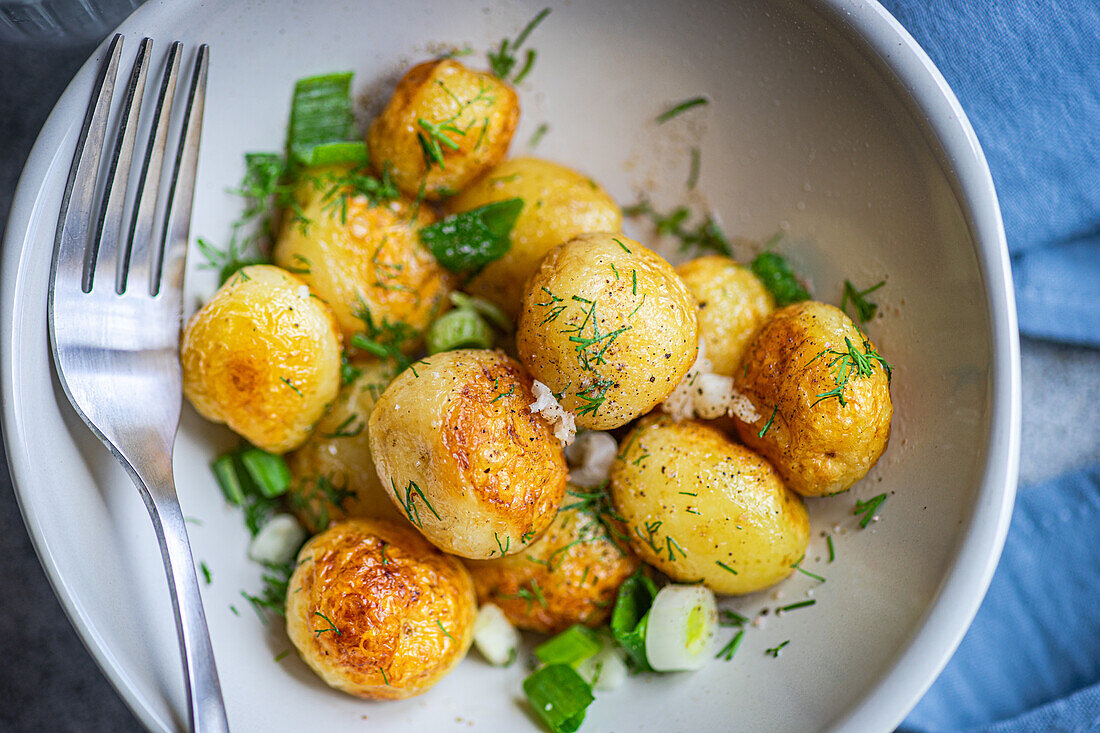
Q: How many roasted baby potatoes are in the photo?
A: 12